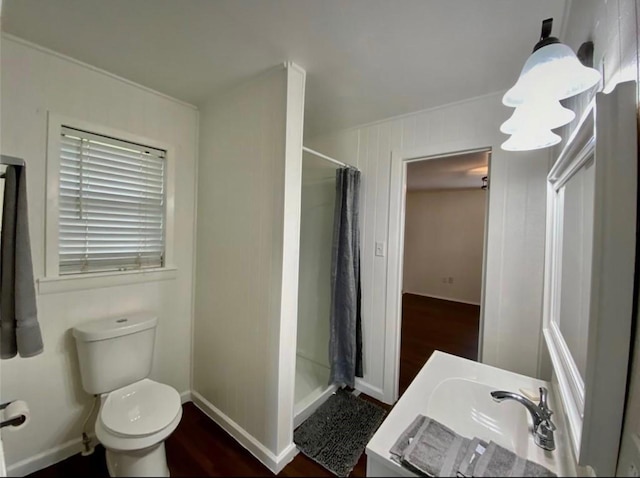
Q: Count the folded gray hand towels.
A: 2